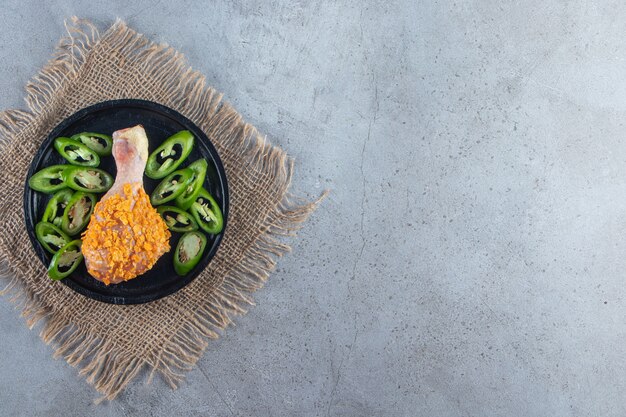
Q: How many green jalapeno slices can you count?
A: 14